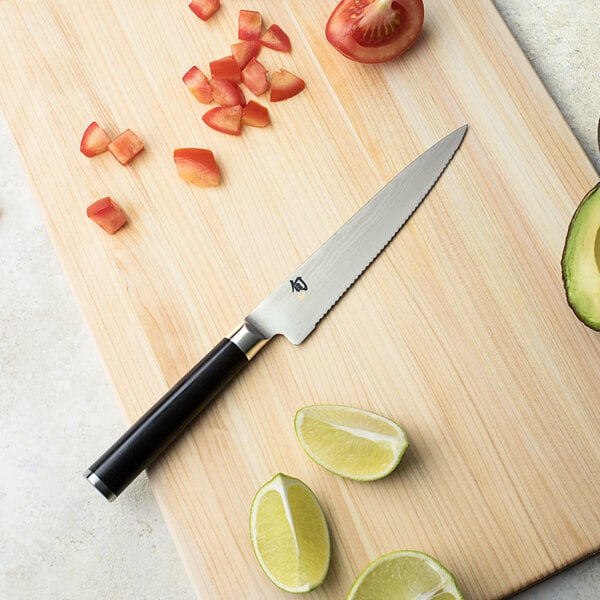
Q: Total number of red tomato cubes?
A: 15